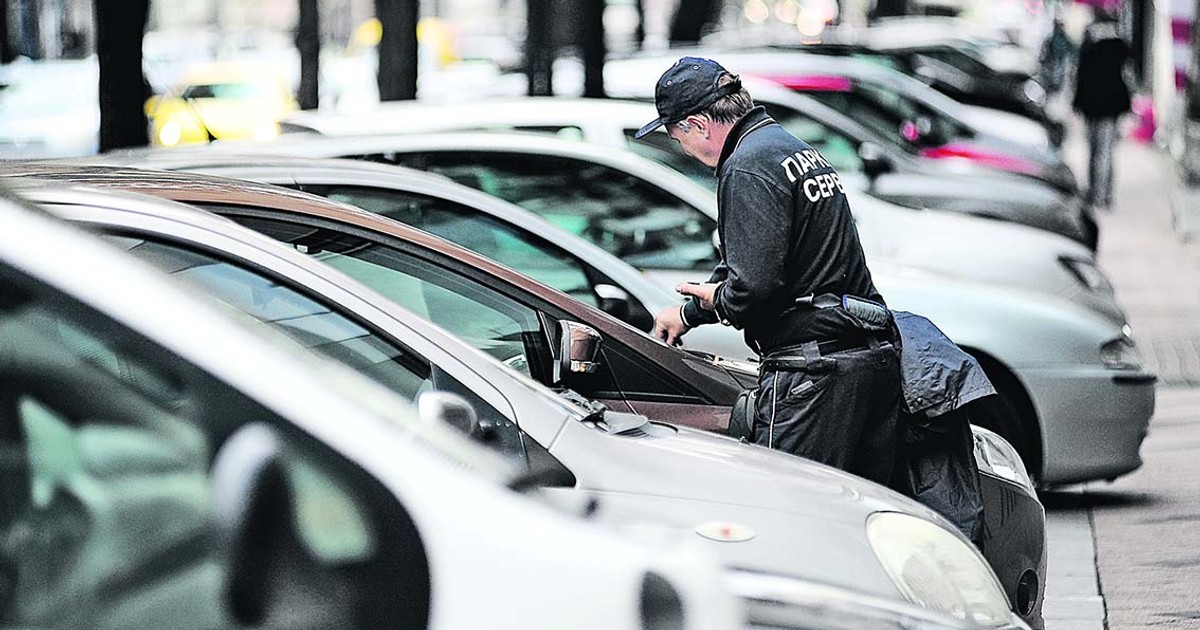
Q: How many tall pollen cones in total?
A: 0